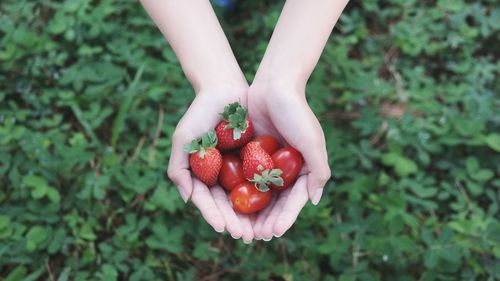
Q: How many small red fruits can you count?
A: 7